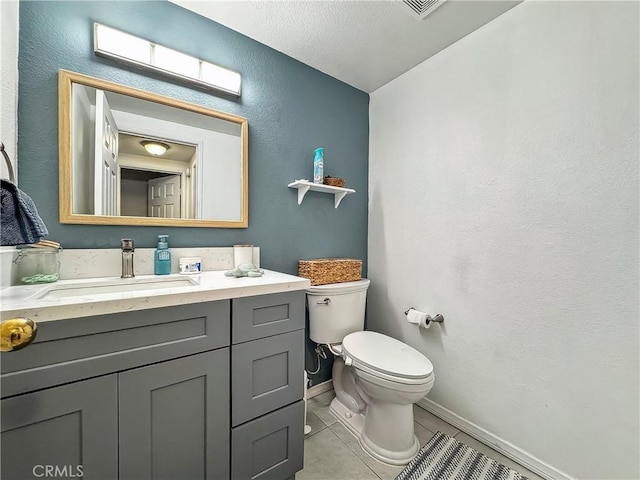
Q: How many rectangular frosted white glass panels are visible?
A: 3